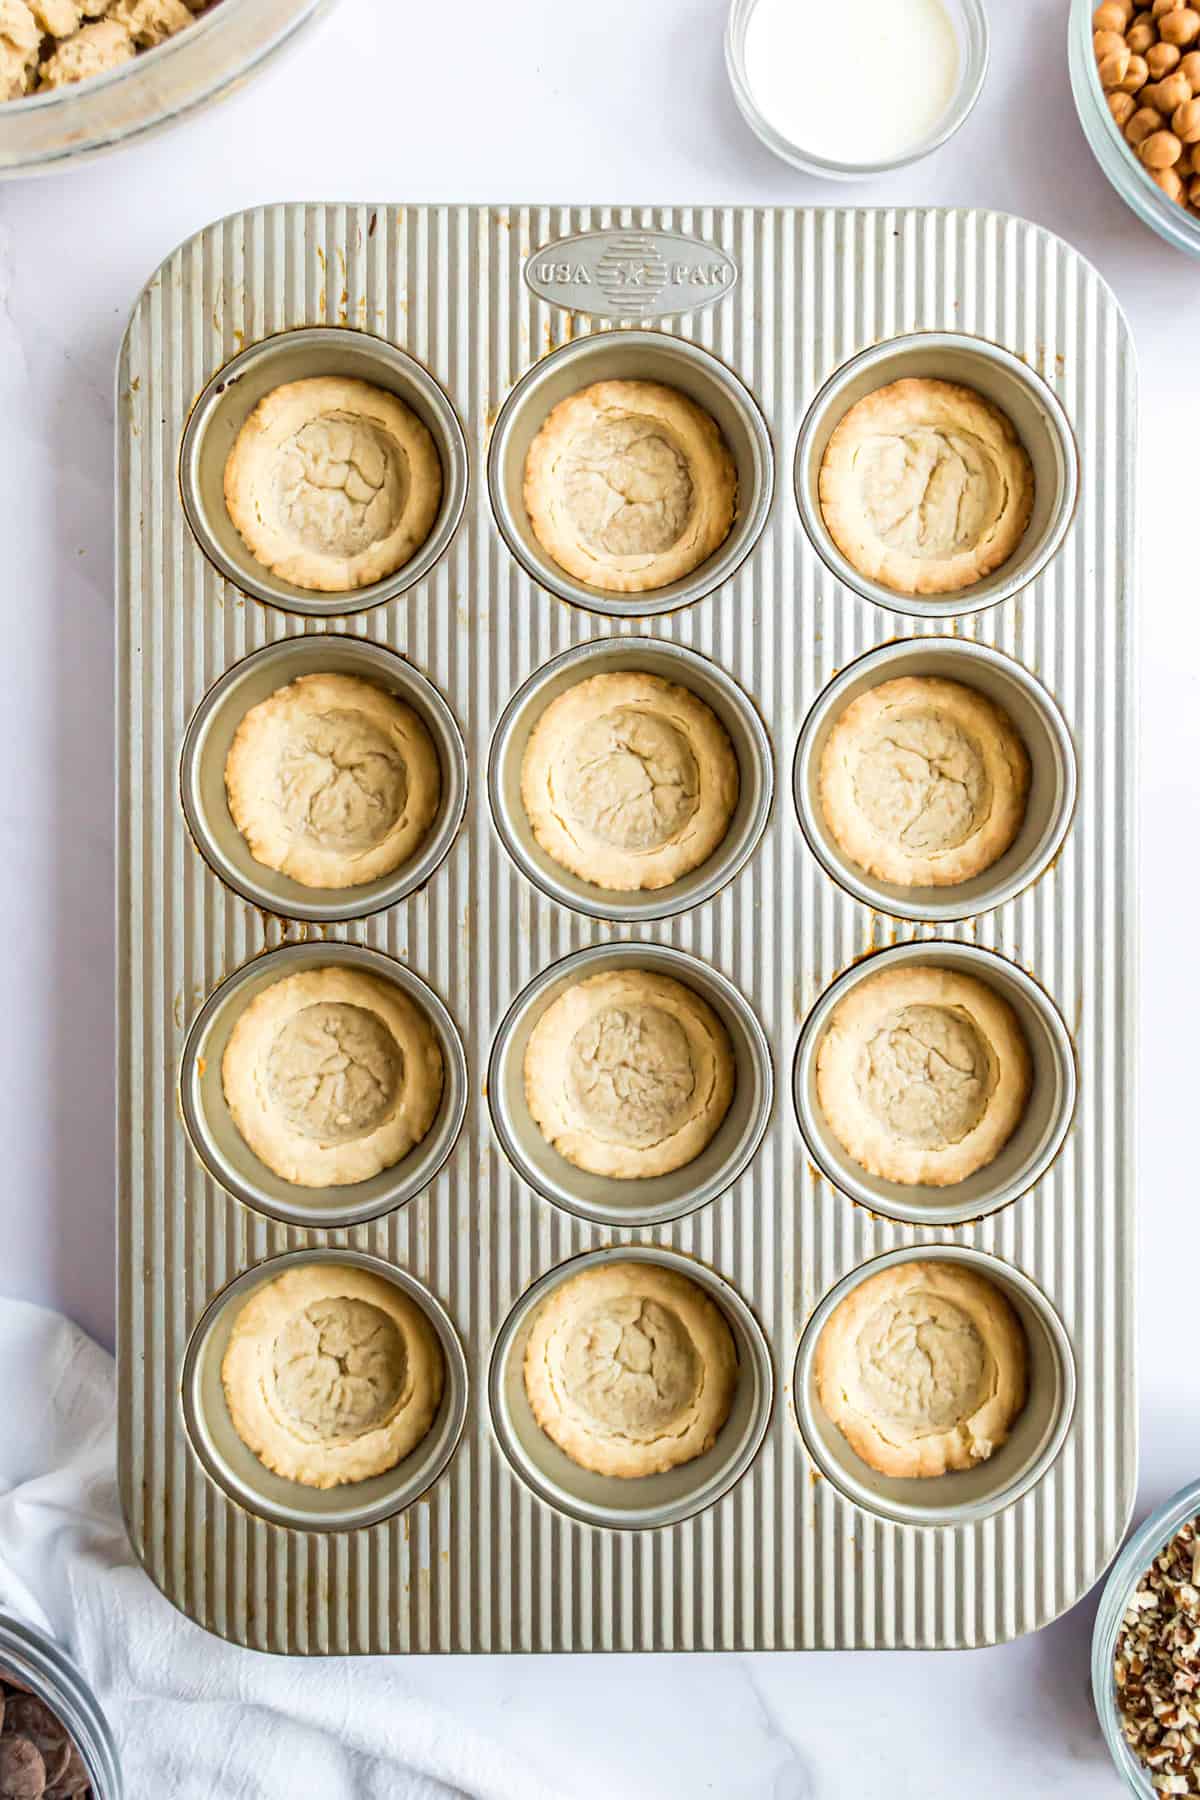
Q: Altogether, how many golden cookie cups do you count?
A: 12